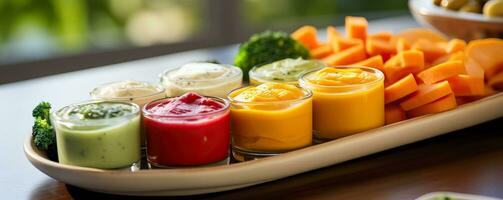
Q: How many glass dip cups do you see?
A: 7